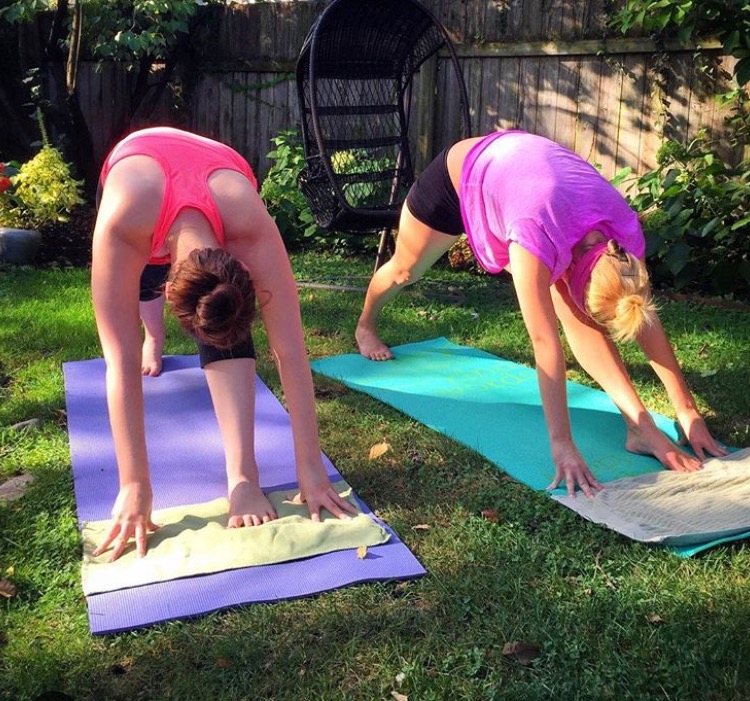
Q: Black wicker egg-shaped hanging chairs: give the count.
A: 1